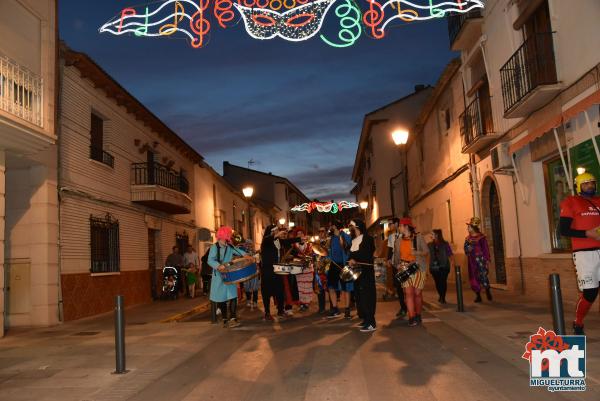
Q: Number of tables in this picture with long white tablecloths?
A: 0